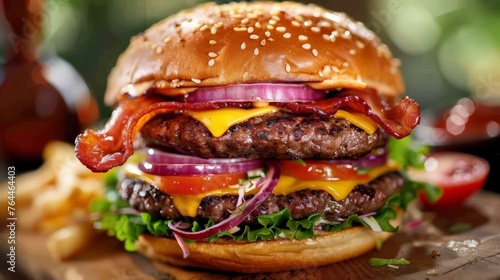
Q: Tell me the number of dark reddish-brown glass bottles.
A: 1